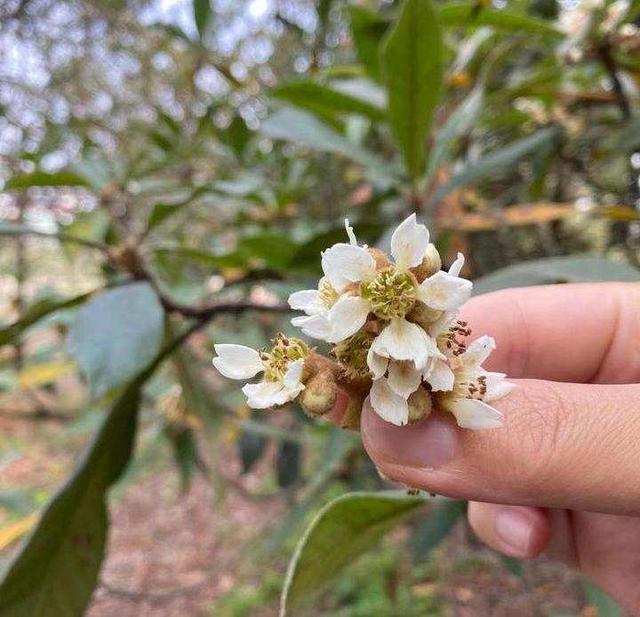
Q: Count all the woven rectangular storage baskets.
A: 0